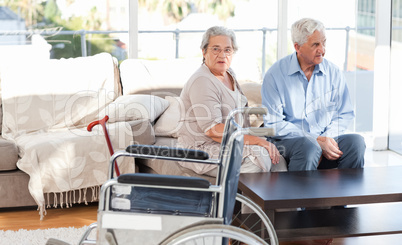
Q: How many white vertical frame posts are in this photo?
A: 3